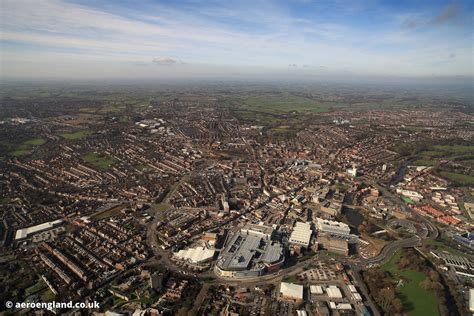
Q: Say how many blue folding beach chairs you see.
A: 0